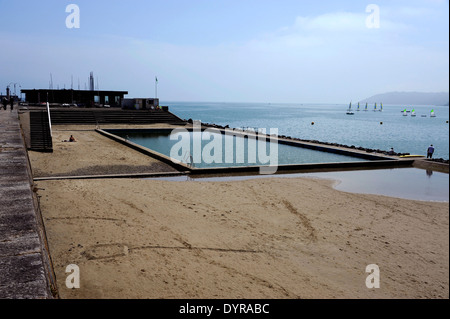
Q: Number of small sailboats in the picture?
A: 8